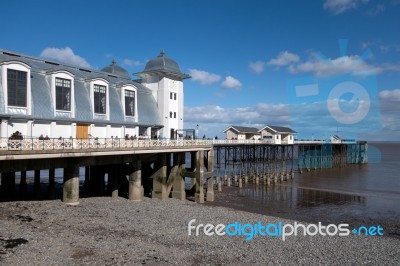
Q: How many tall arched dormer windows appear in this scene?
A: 4